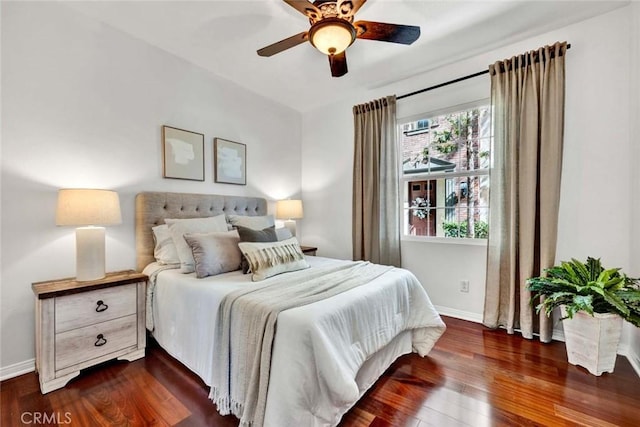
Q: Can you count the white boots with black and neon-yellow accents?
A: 0